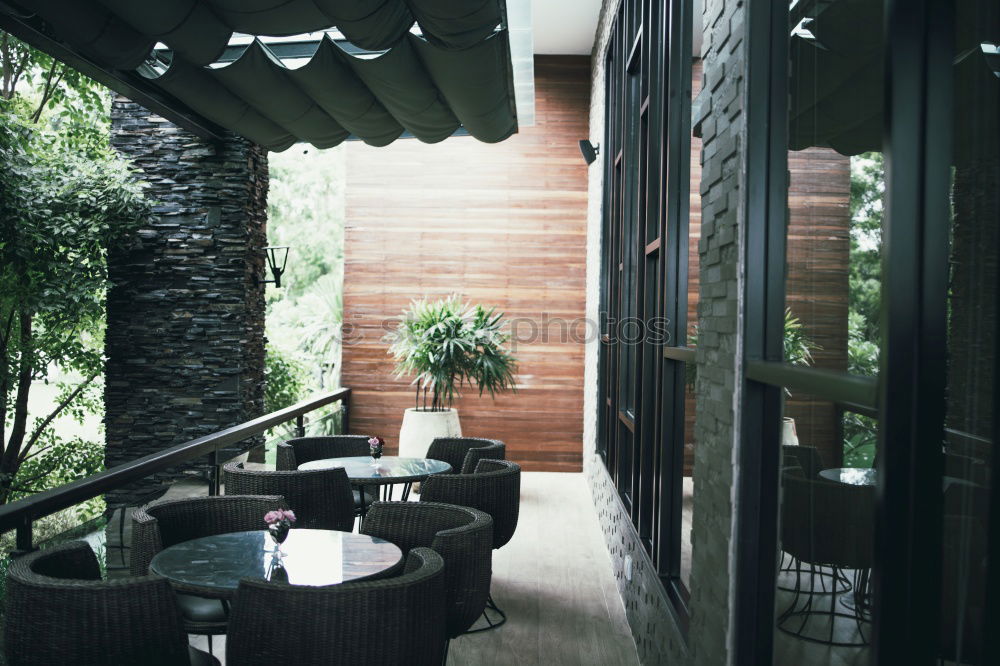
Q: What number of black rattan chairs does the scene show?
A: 8